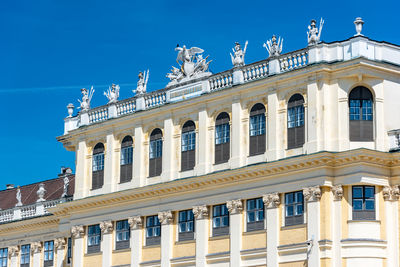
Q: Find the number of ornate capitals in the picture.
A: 13